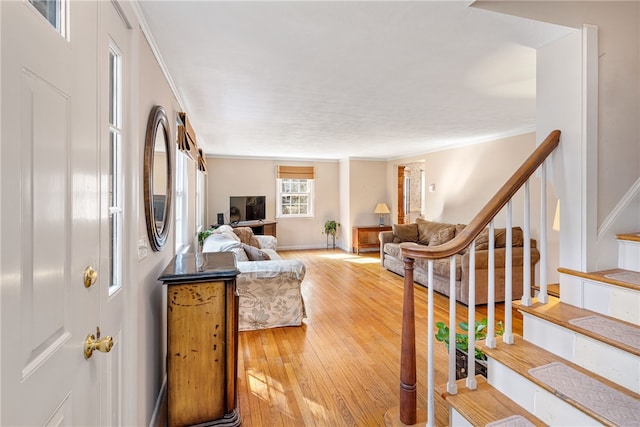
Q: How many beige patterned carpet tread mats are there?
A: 4